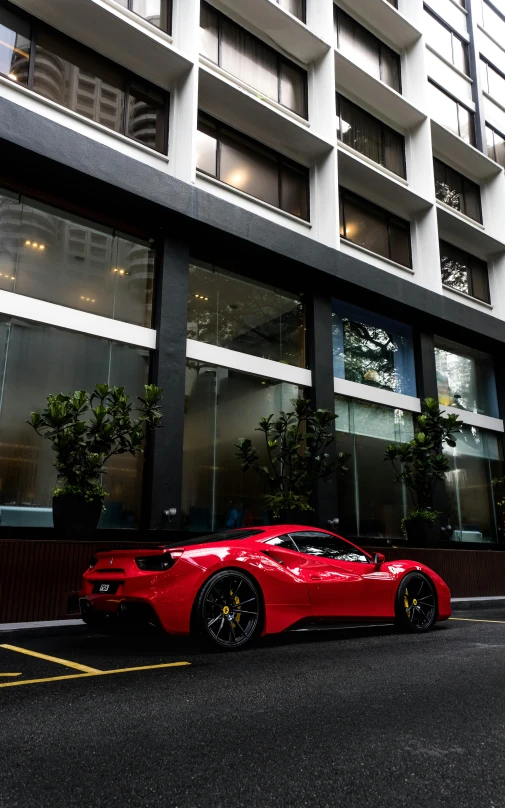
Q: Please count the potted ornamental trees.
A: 3